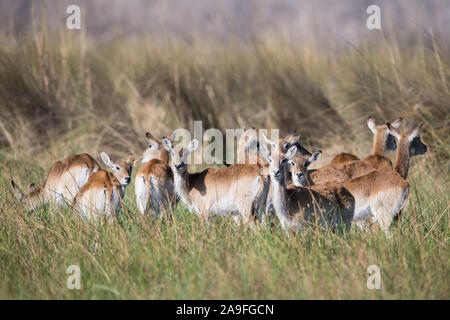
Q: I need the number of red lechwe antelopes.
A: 10